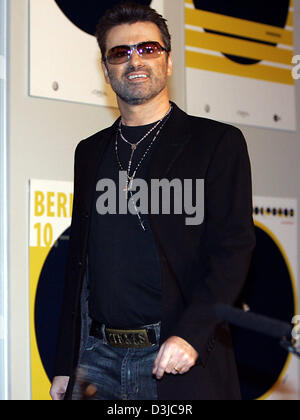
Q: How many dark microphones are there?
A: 1